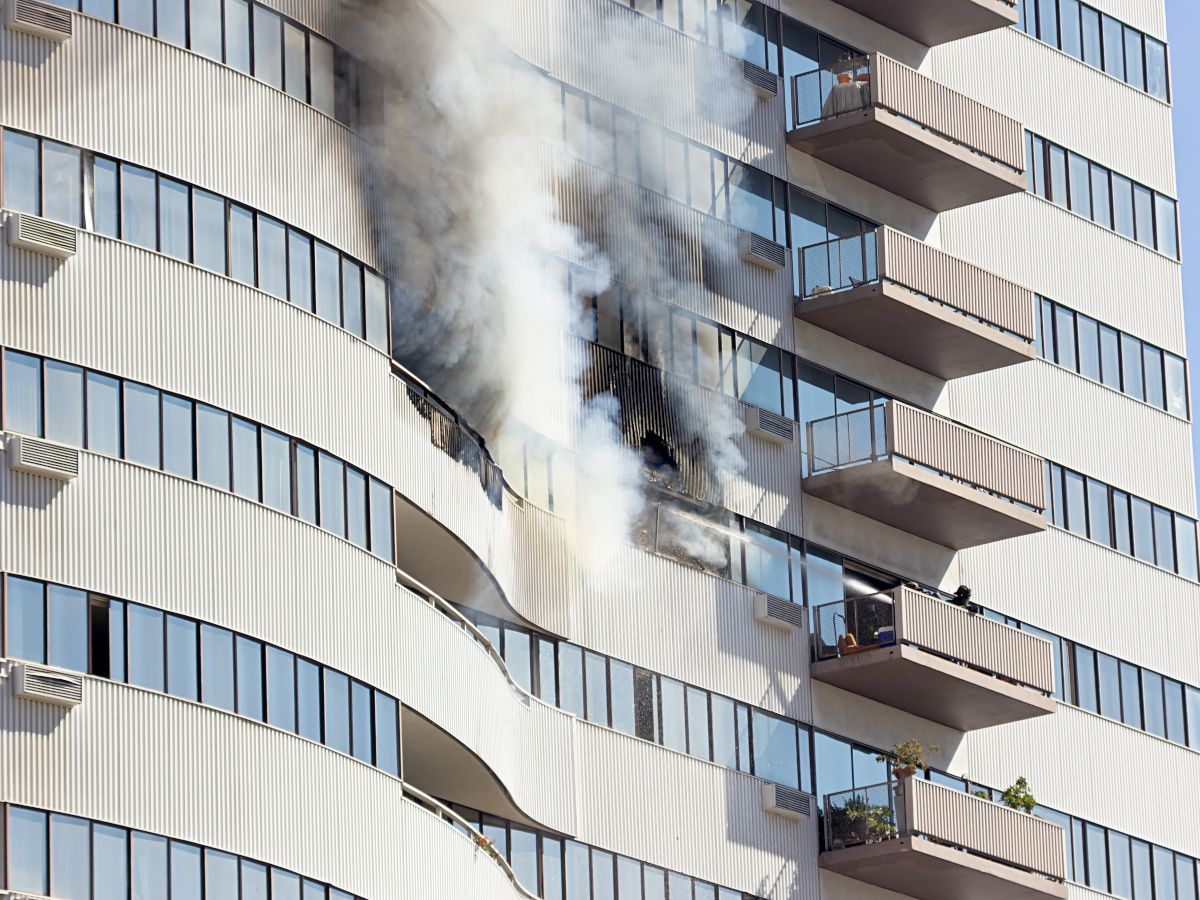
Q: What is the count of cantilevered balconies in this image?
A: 6